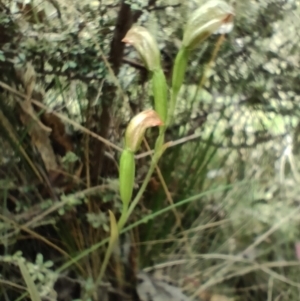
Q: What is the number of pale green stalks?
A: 3